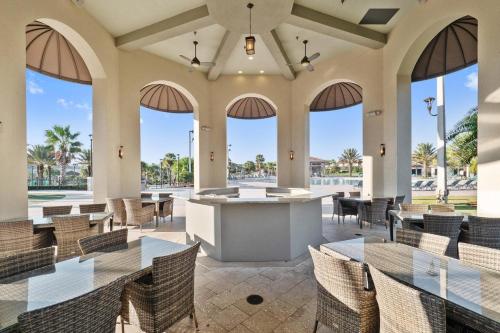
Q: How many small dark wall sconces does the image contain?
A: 4